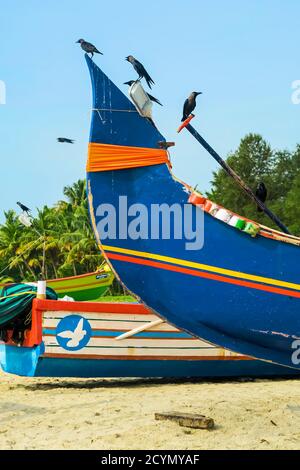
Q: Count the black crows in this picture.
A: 7